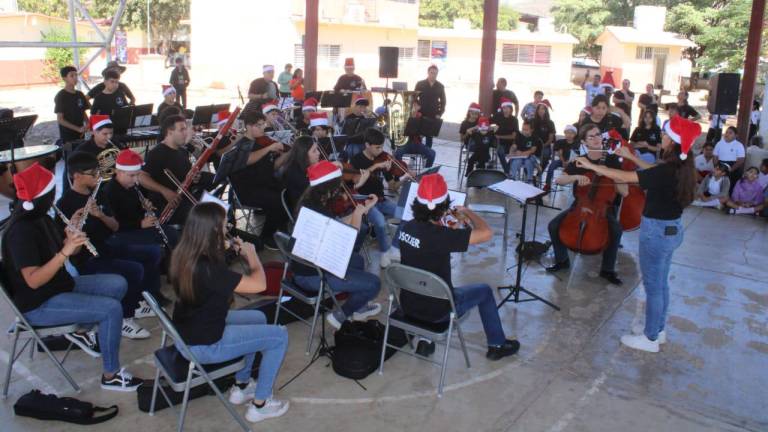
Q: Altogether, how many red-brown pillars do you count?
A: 3